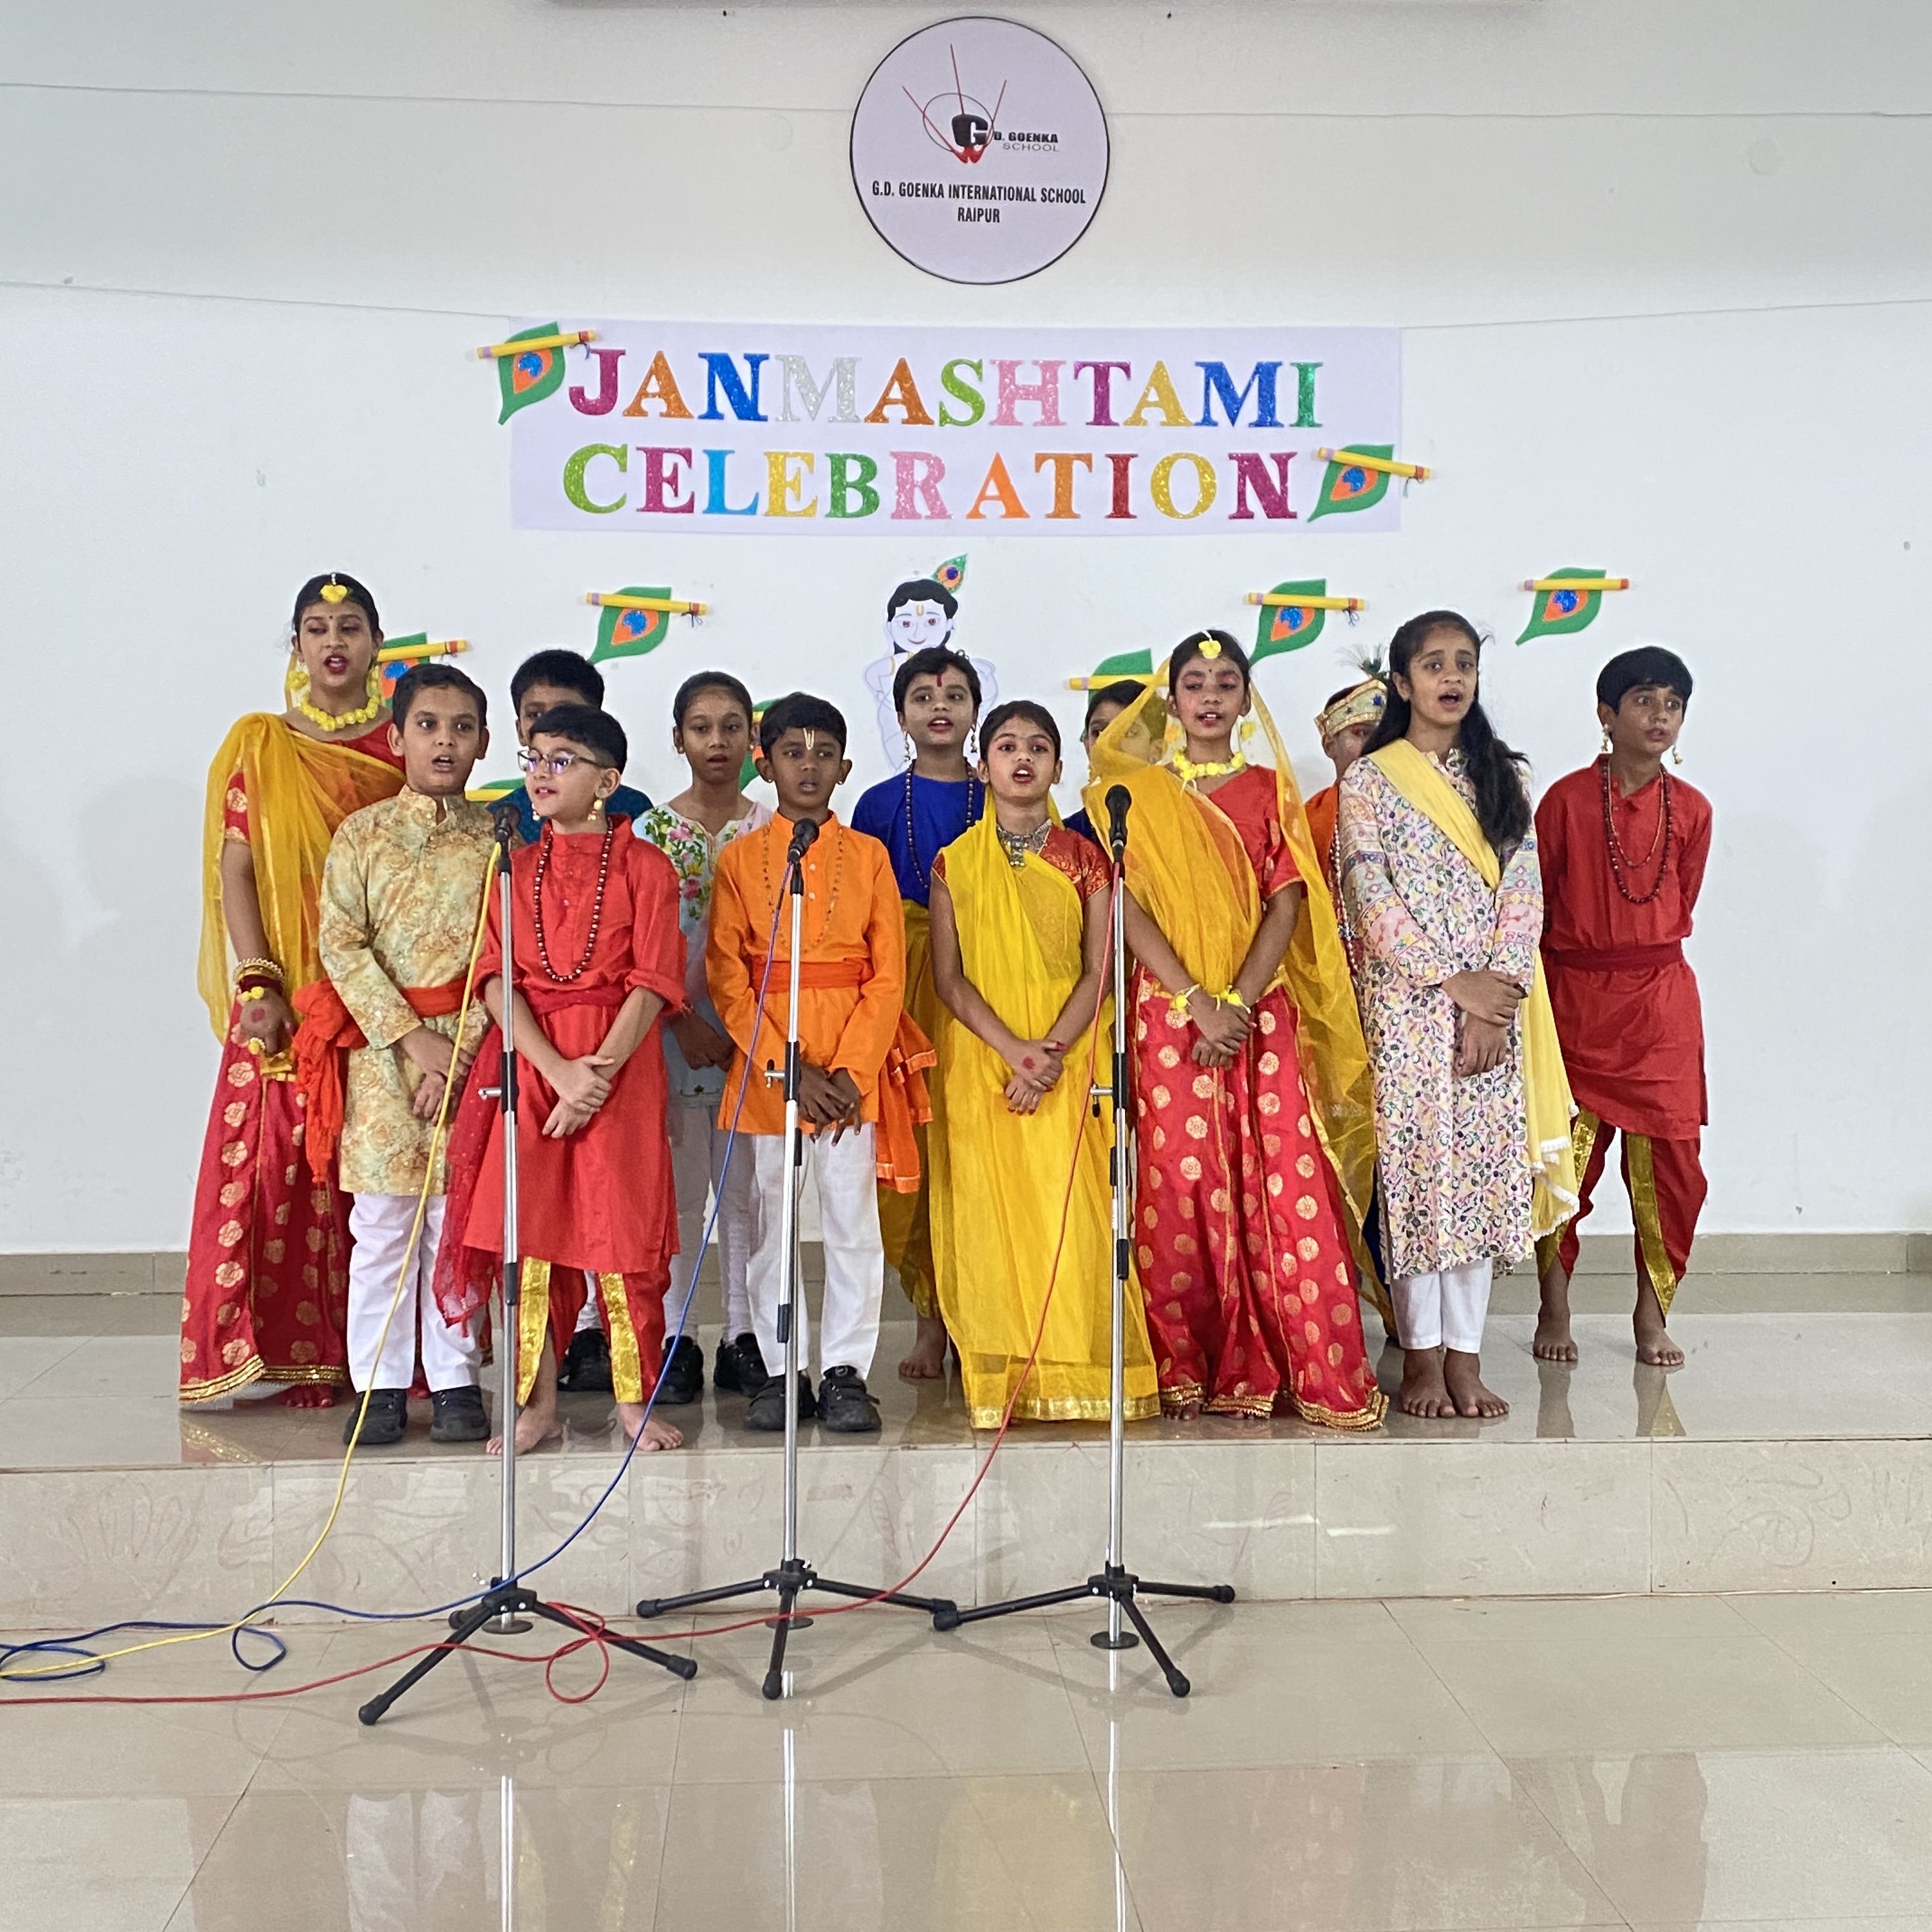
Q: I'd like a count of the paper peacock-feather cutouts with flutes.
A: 9